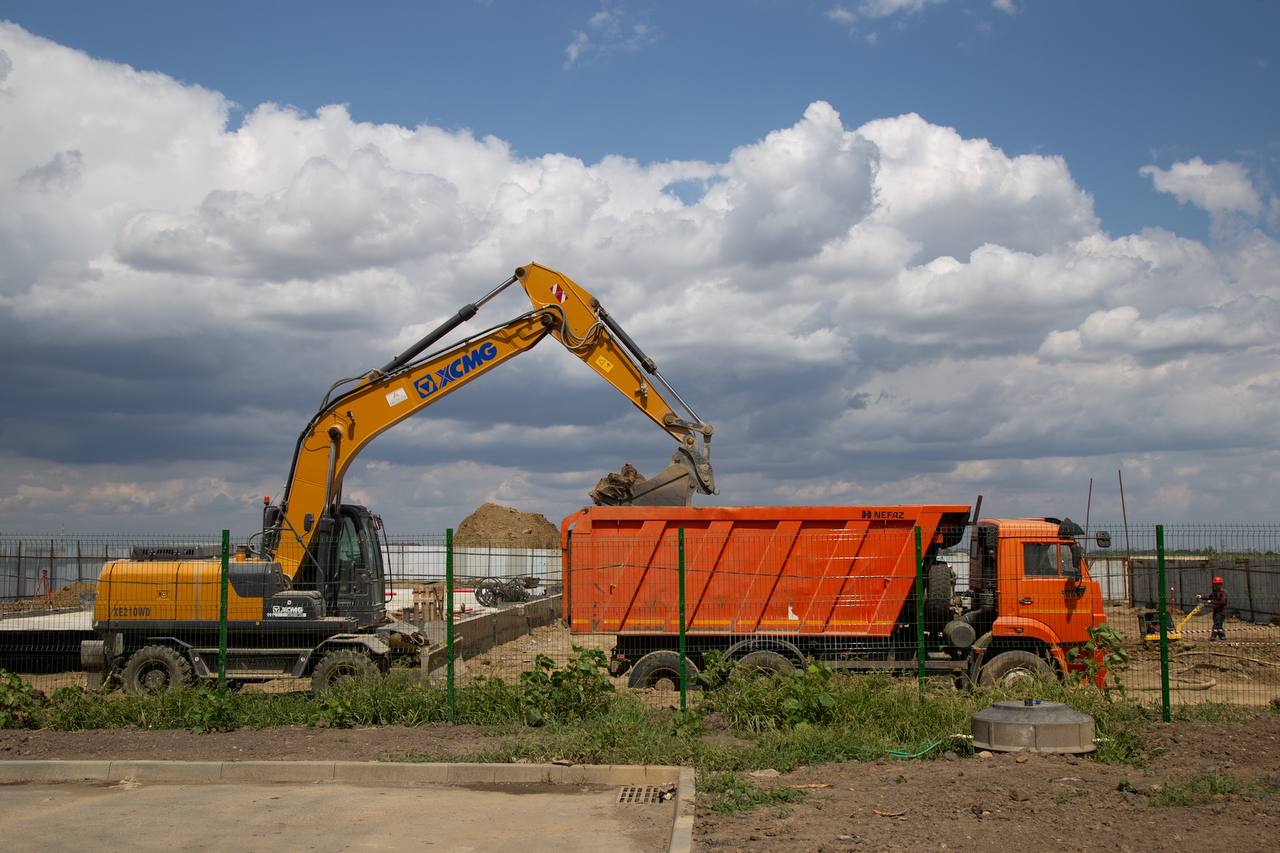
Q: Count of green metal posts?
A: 5